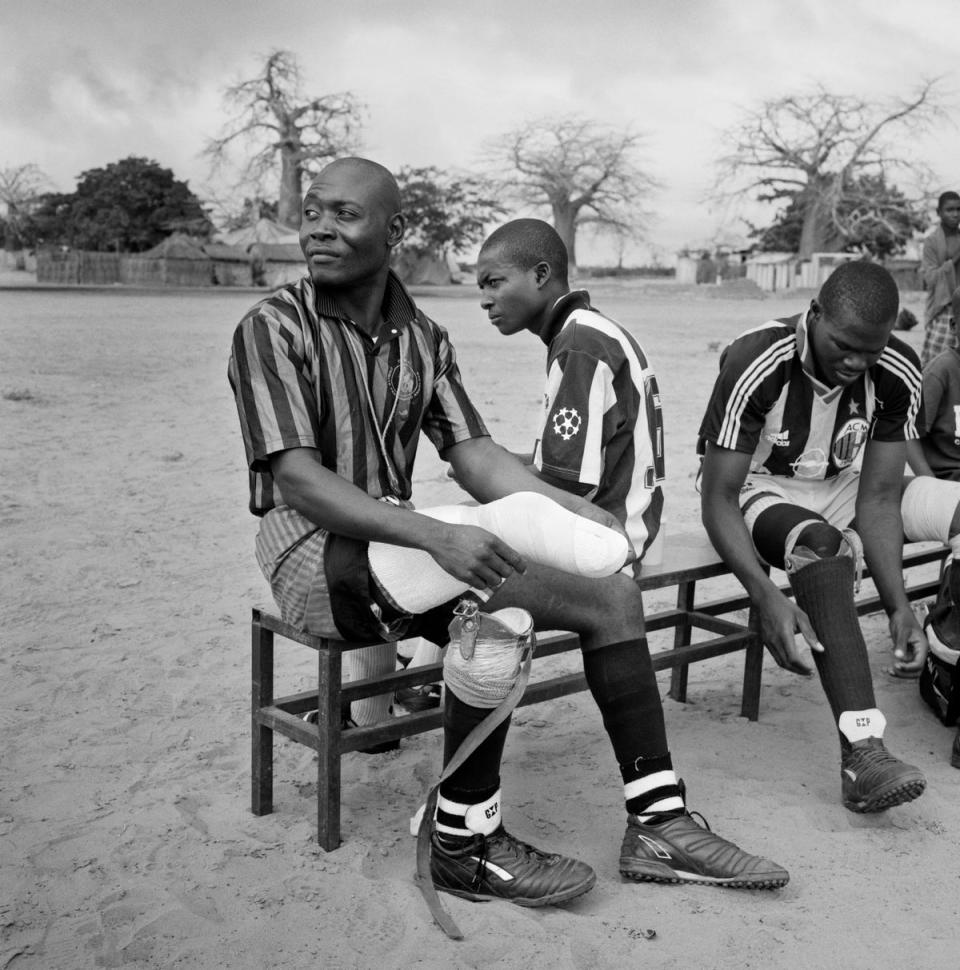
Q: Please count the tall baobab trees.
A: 3